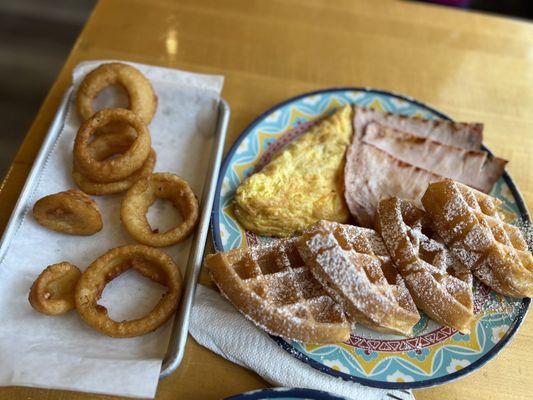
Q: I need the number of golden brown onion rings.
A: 7